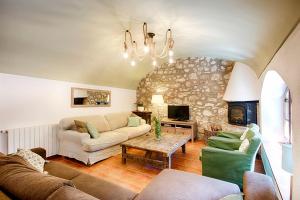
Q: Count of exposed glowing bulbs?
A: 6